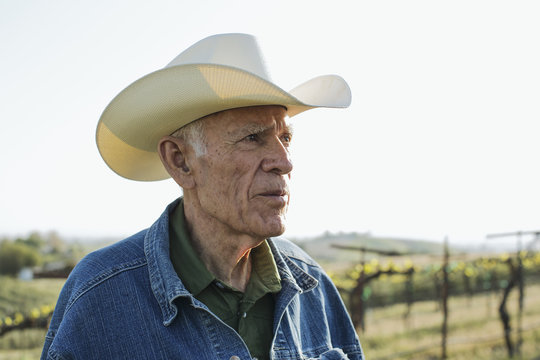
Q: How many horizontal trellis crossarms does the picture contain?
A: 2